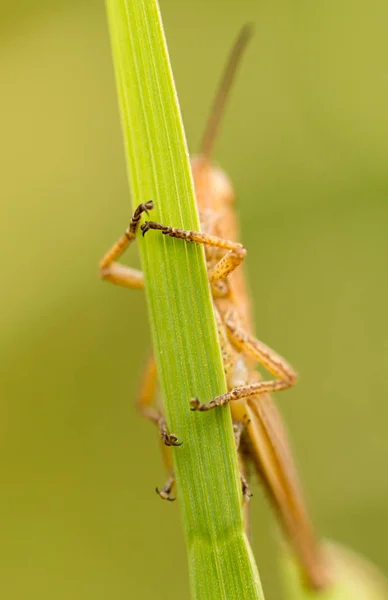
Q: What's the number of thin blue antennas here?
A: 0